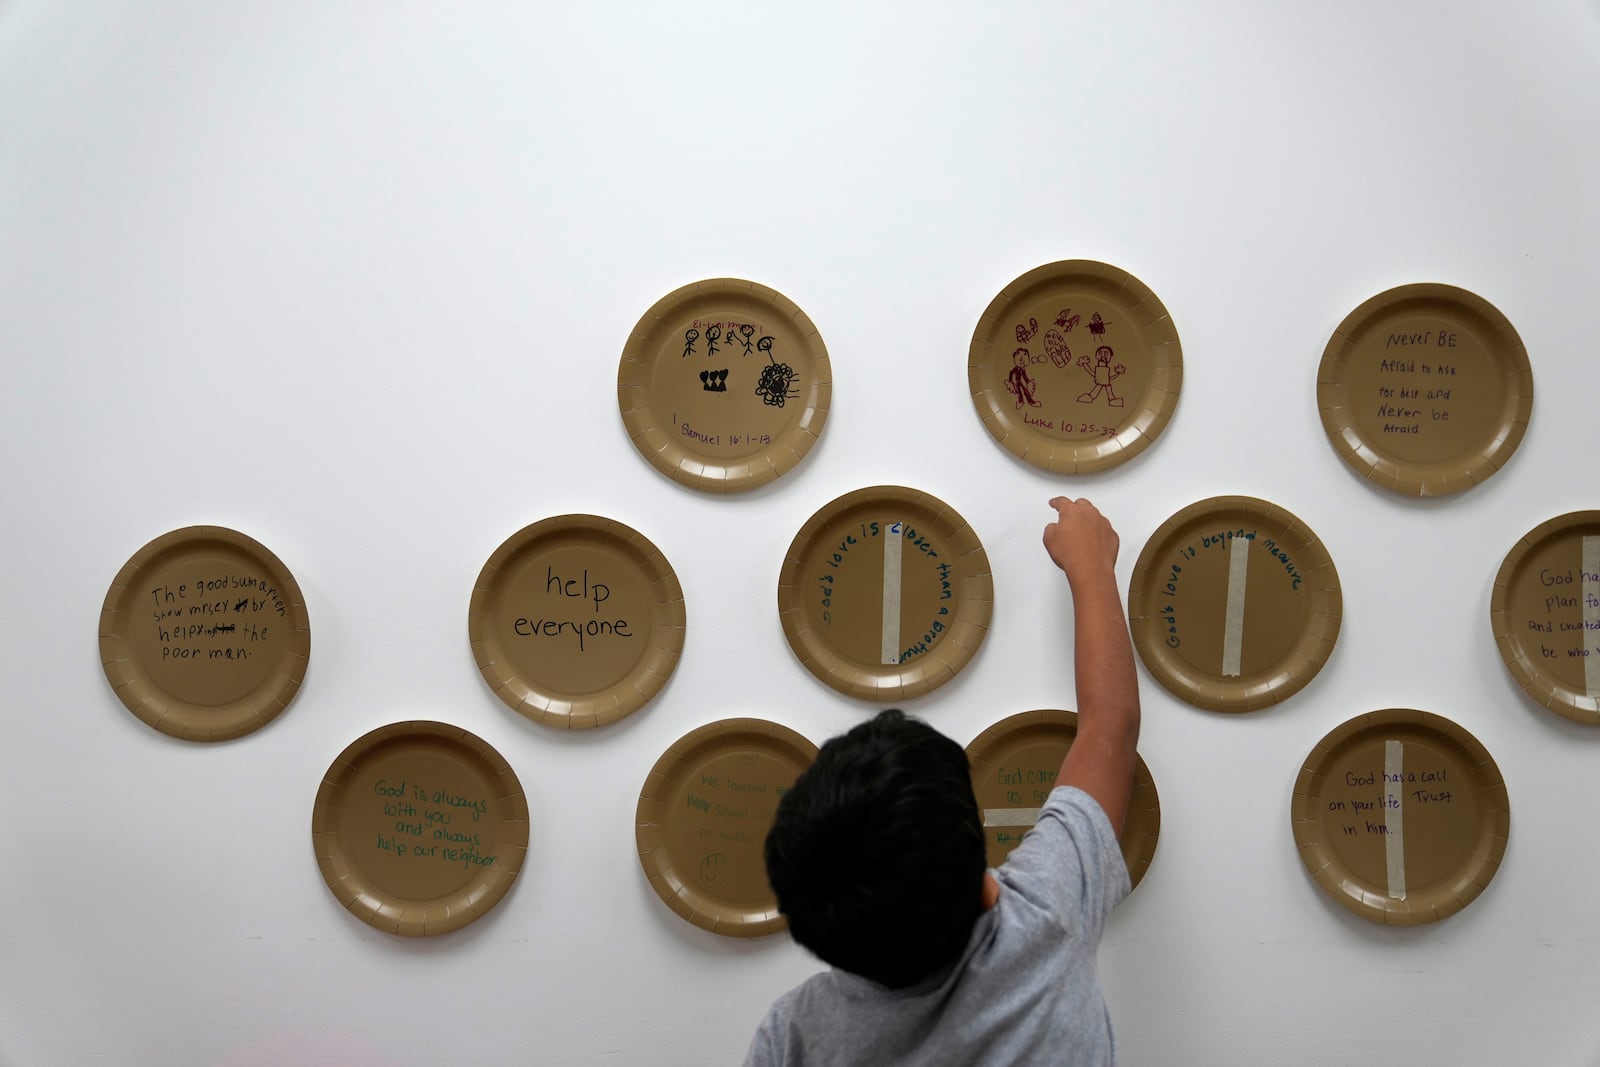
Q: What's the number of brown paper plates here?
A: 12